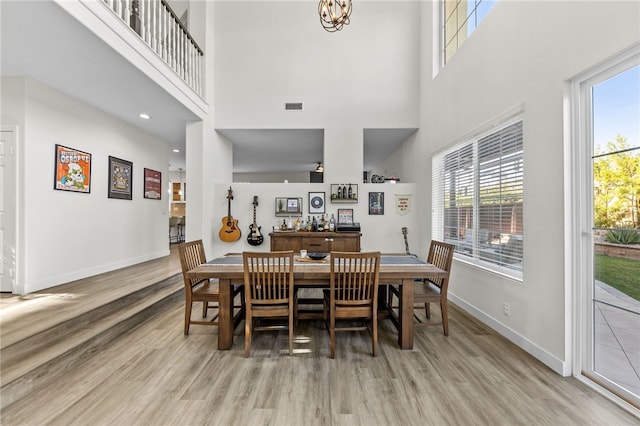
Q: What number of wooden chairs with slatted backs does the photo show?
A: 4